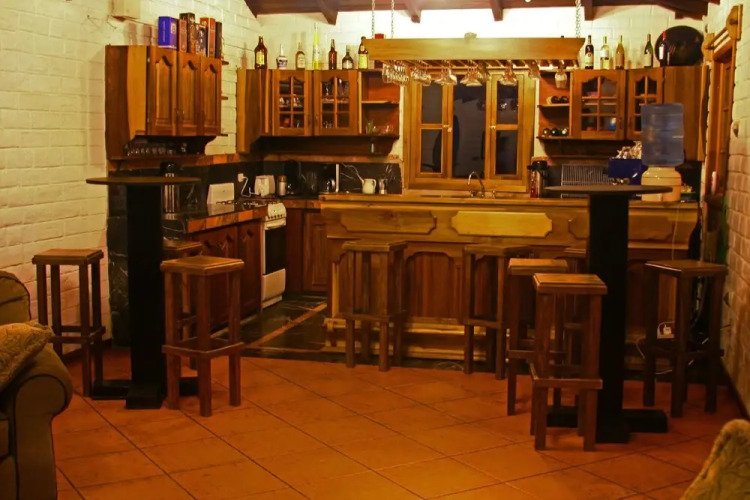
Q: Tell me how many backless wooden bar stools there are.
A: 9